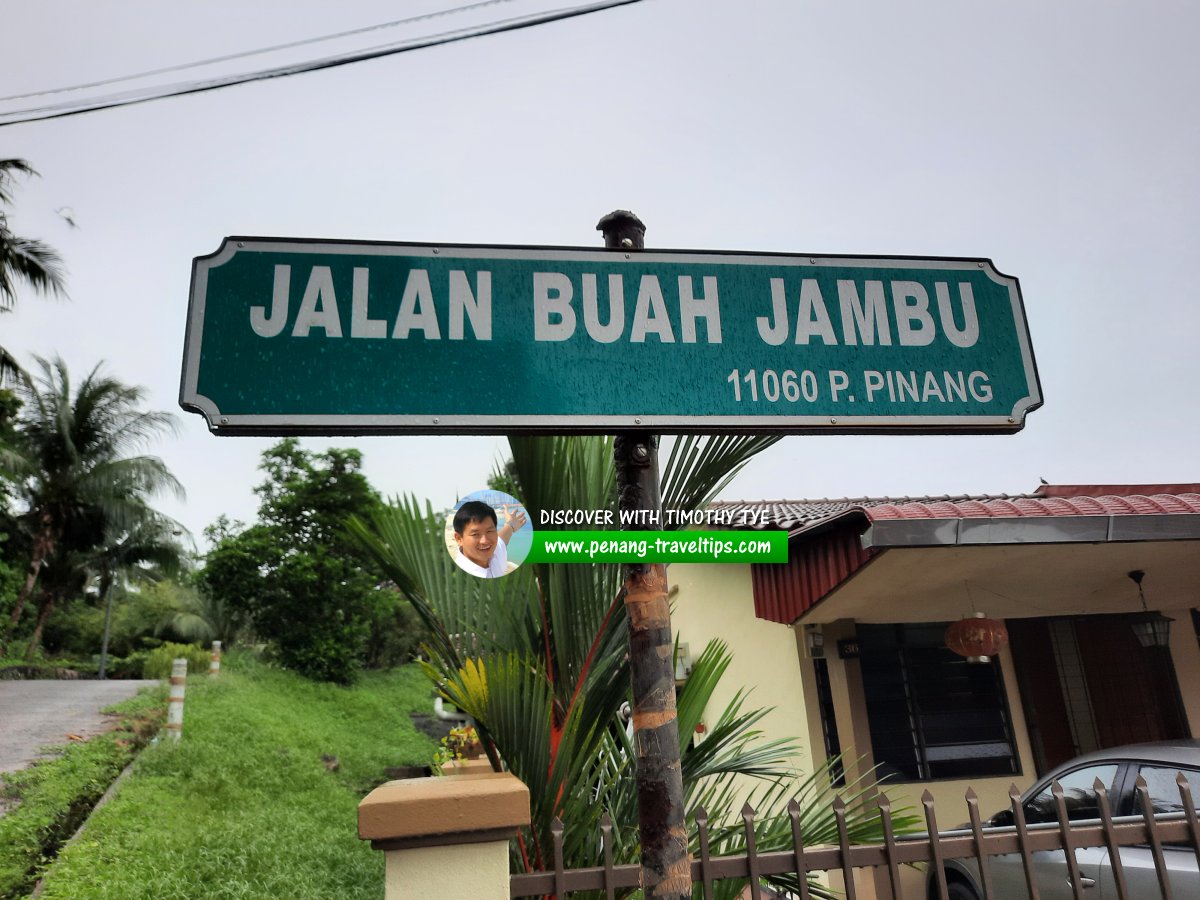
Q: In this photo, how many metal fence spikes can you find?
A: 14